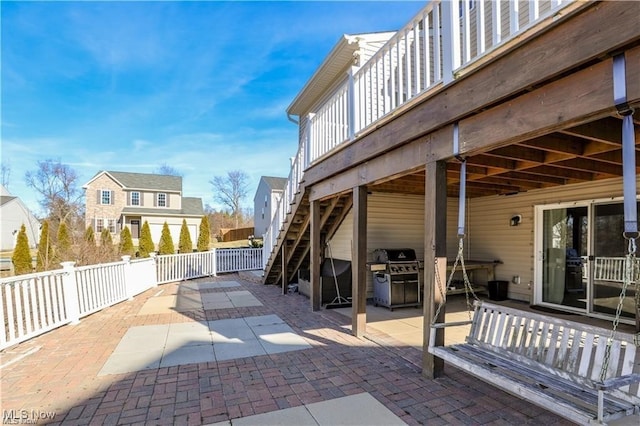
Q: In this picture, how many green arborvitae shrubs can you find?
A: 10